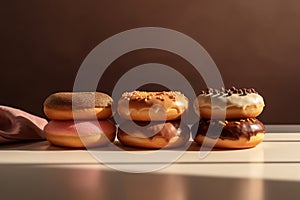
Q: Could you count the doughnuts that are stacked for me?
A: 6